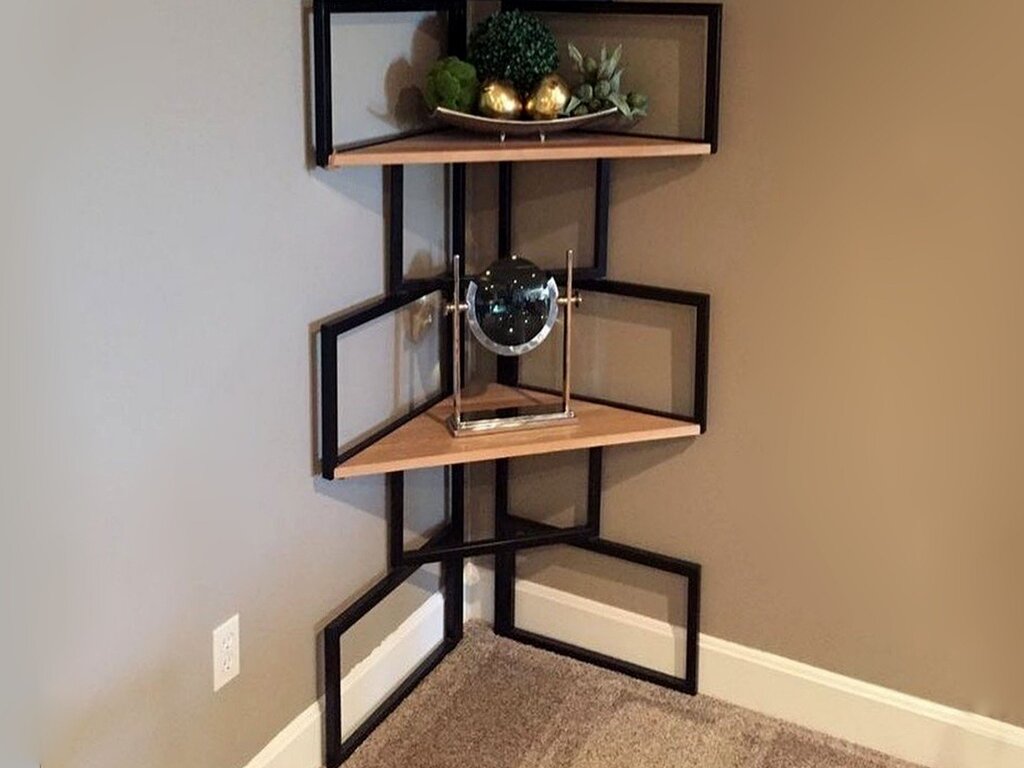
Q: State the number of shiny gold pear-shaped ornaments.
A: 2